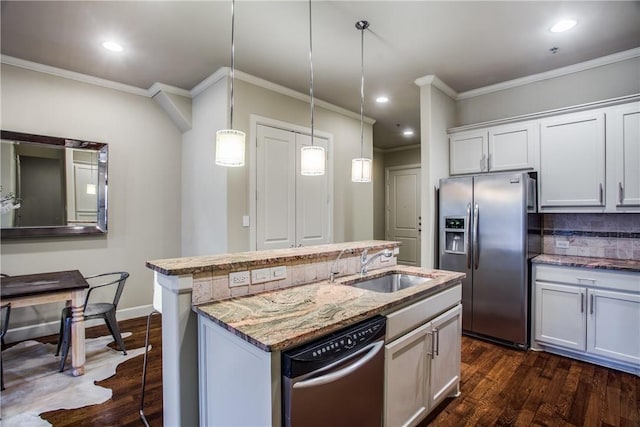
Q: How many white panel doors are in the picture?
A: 3